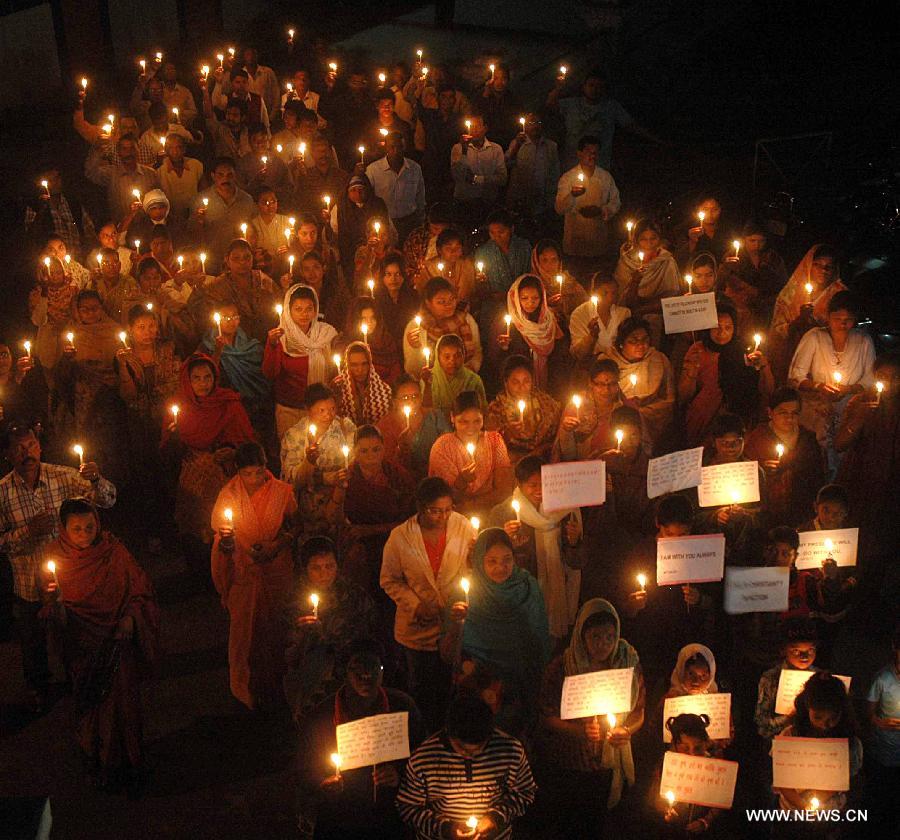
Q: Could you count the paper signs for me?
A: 13